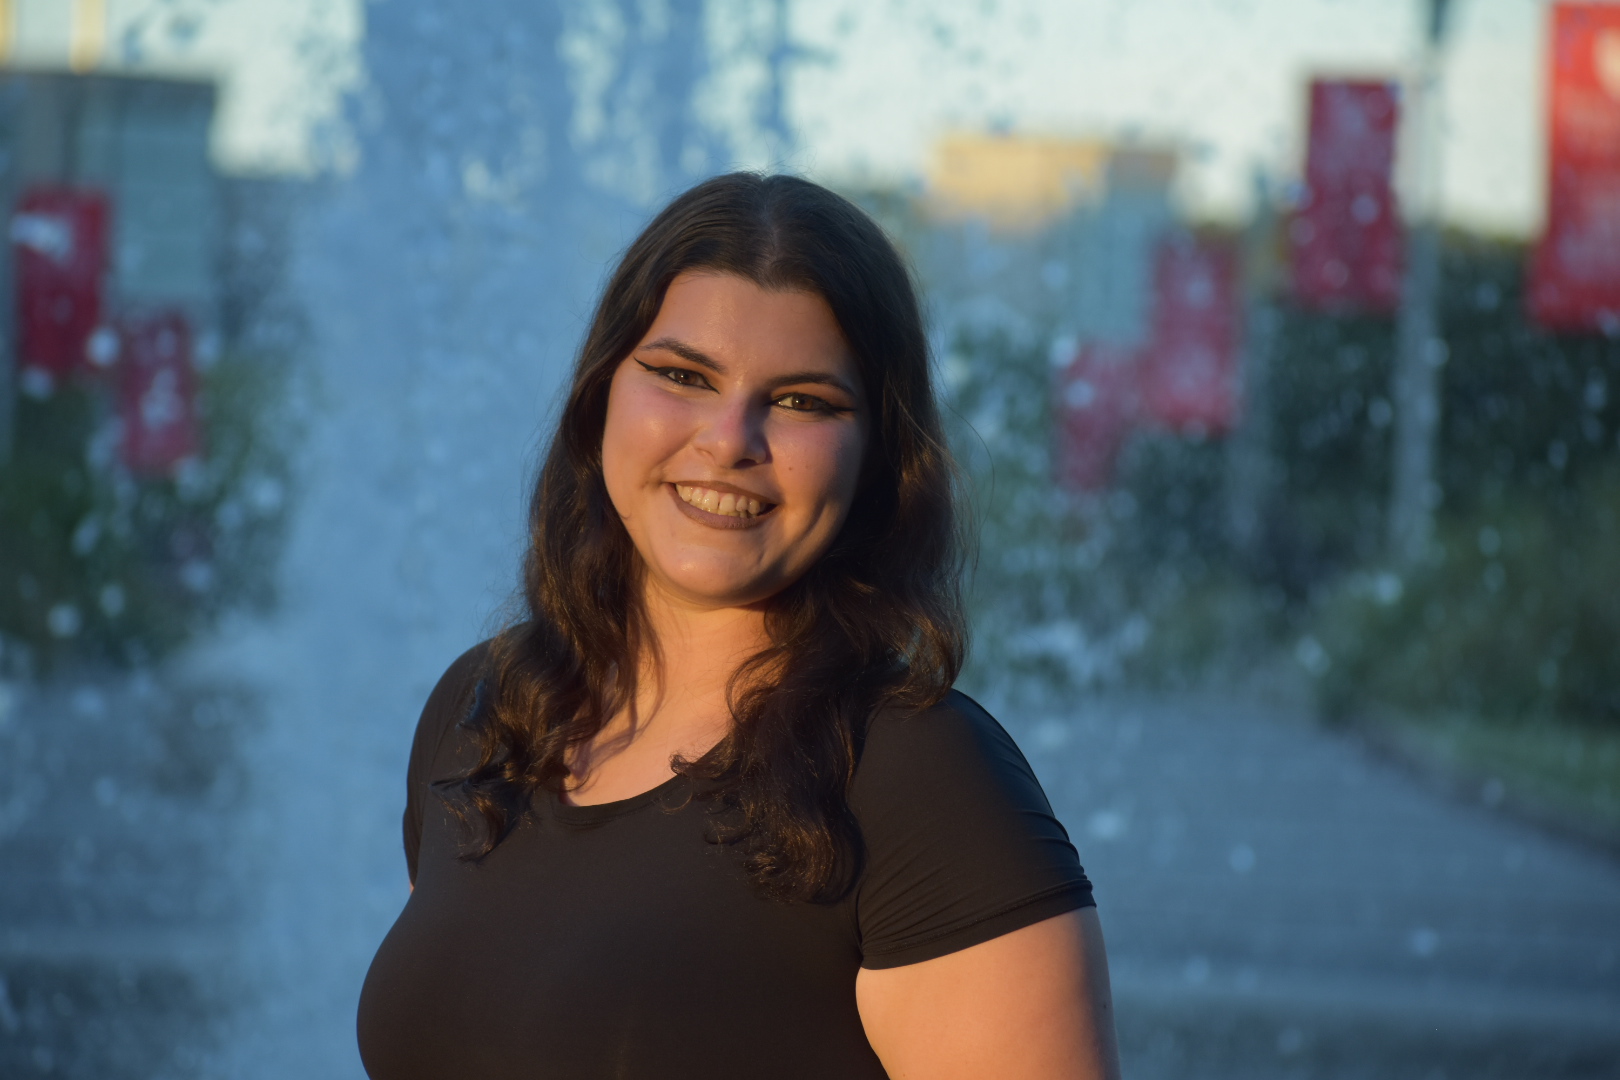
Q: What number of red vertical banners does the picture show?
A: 6